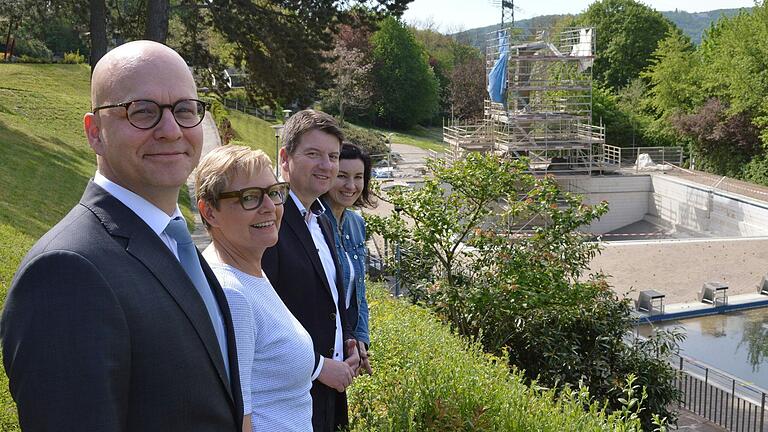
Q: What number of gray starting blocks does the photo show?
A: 3